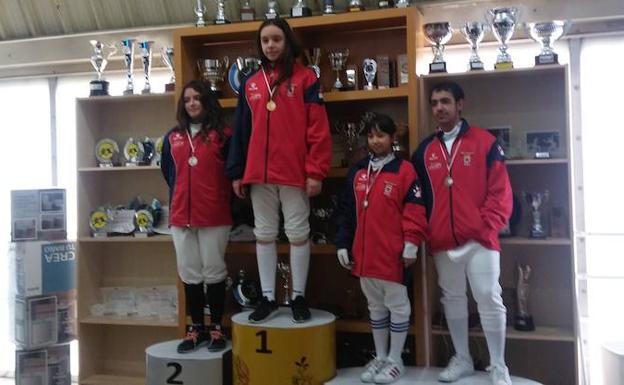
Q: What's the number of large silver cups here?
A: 4